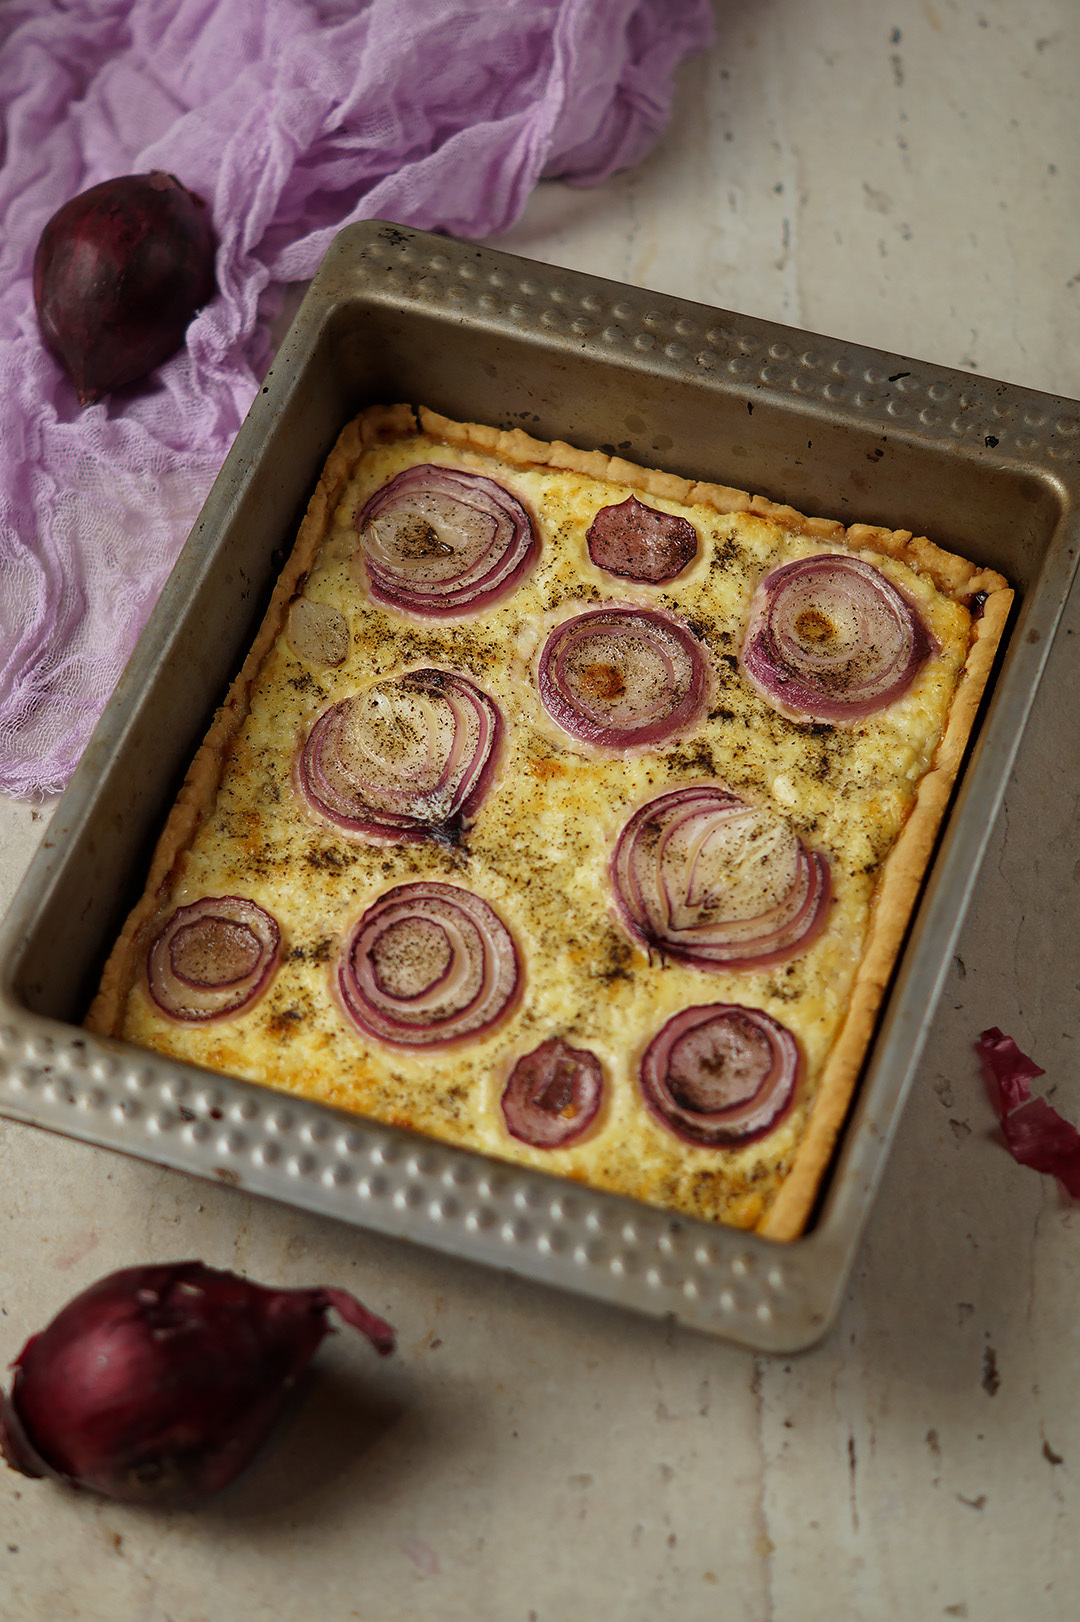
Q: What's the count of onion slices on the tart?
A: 11